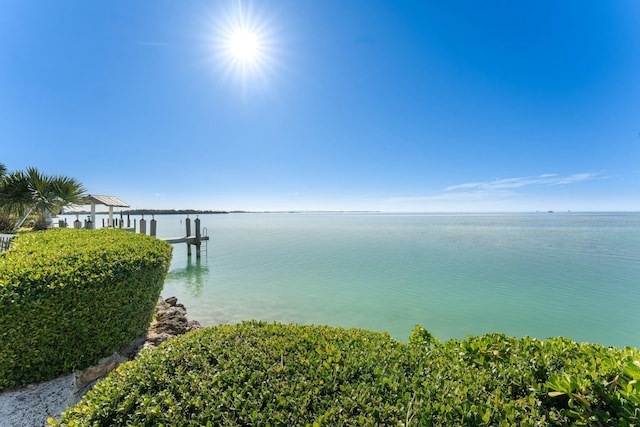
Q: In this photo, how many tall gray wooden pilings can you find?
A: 4